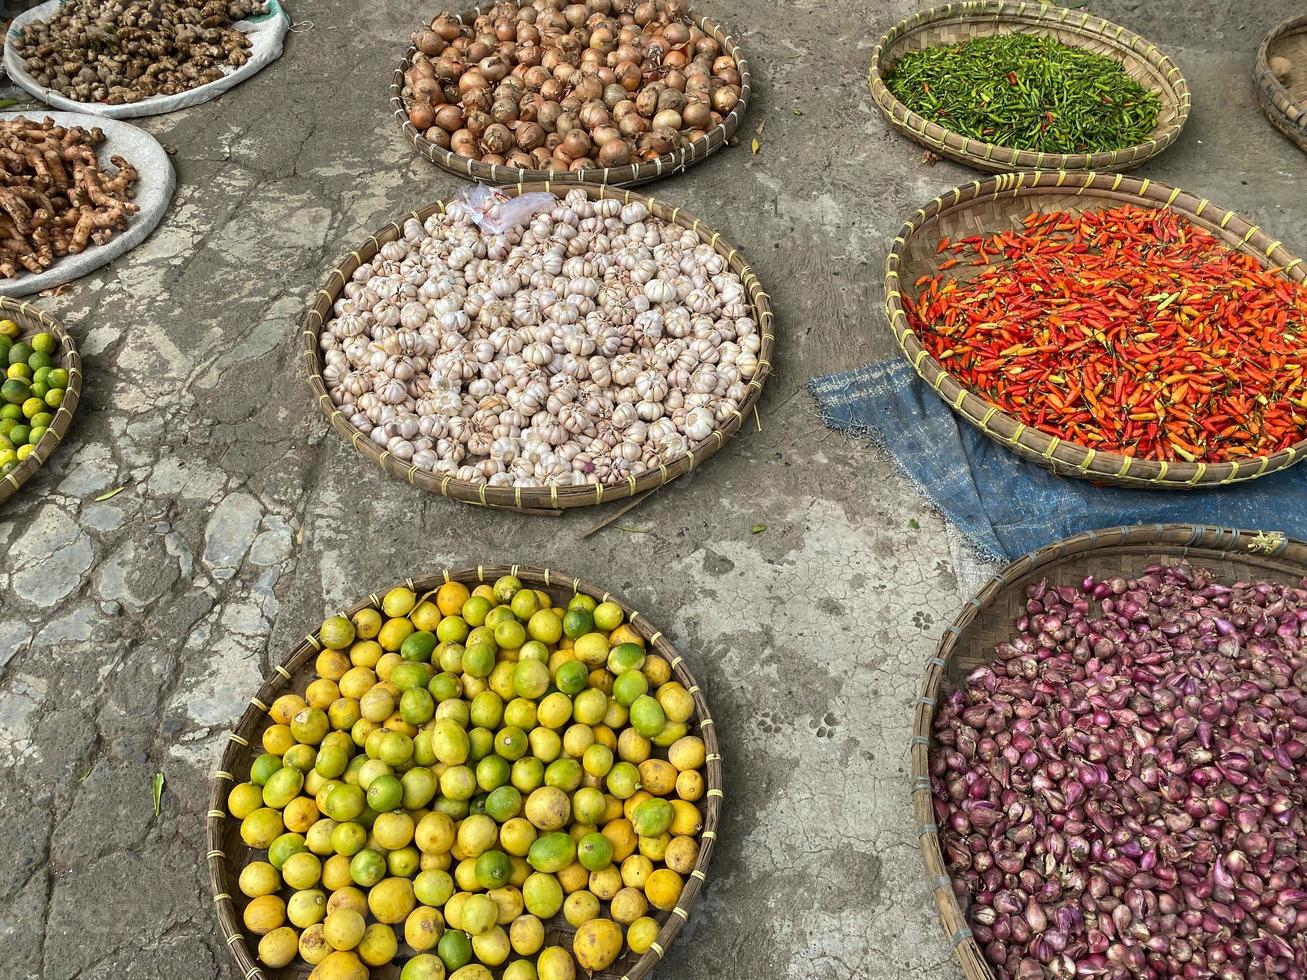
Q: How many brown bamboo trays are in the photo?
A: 8